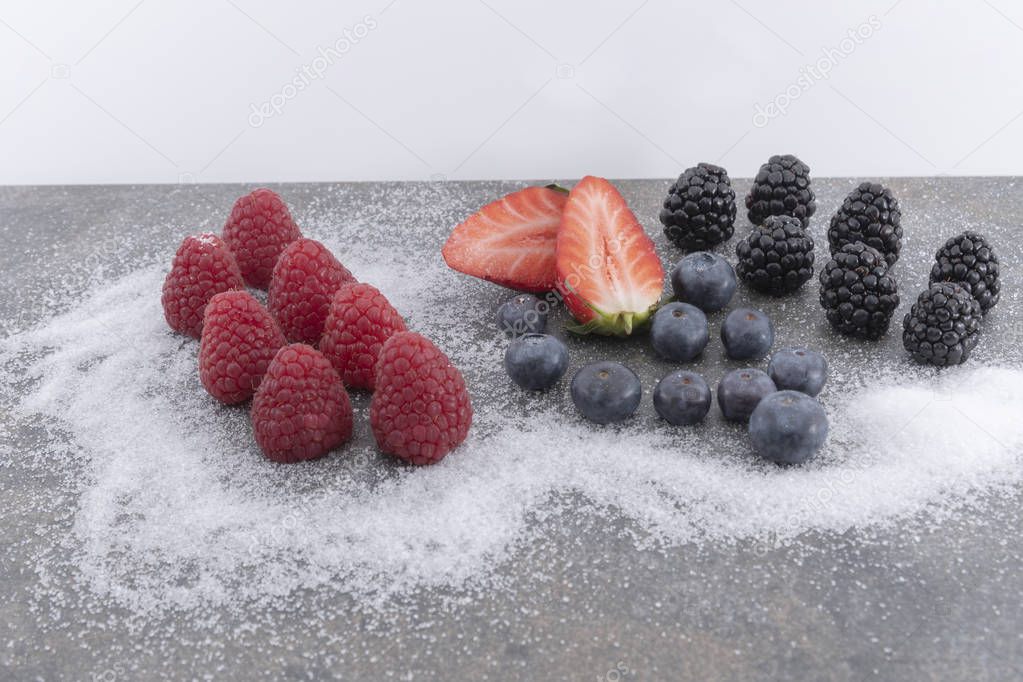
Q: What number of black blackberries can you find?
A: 7